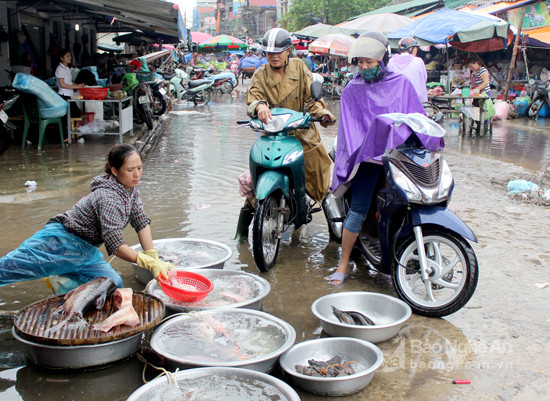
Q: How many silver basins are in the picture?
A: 7